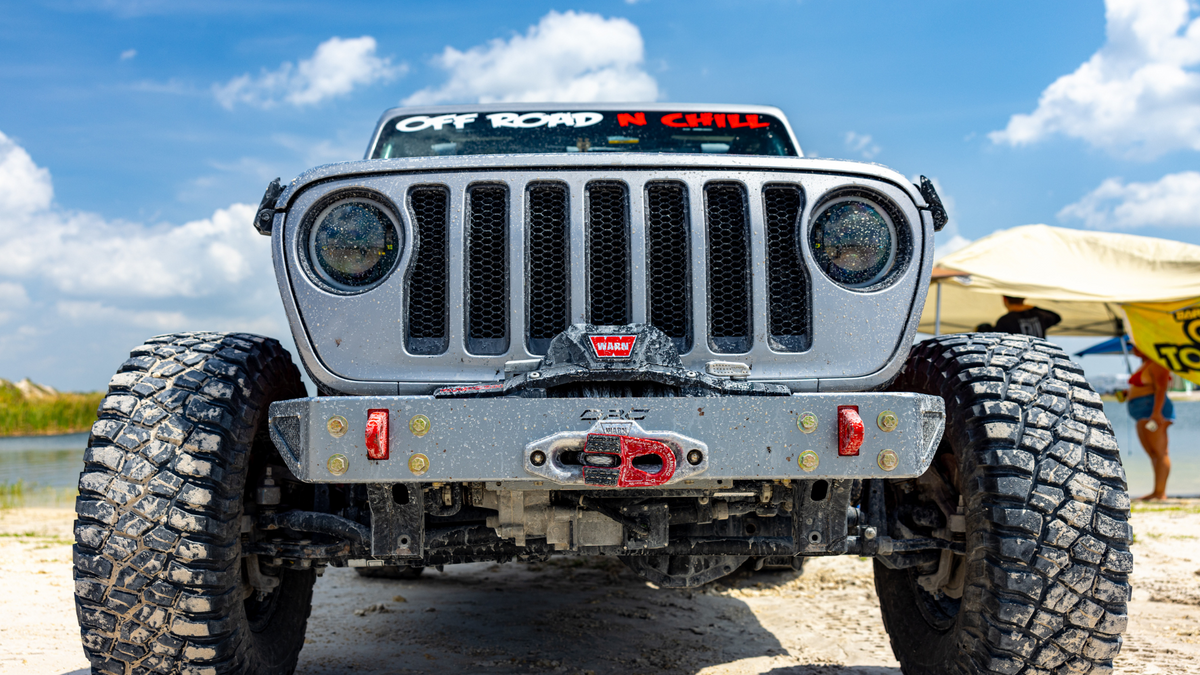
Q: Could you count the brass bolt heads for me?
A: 8